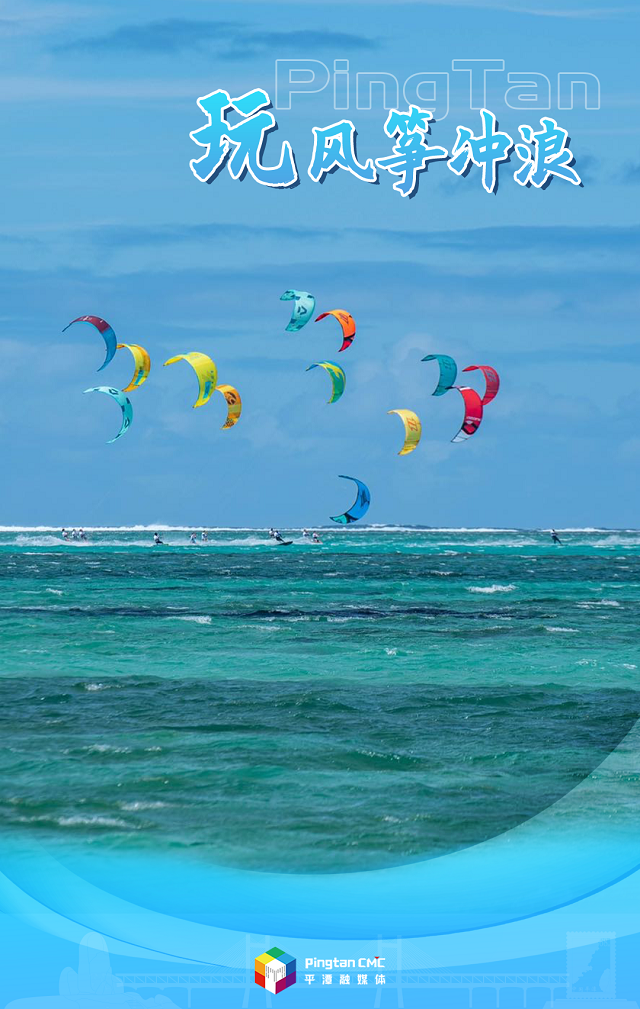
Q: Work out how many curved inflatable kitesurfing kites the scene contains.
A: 13